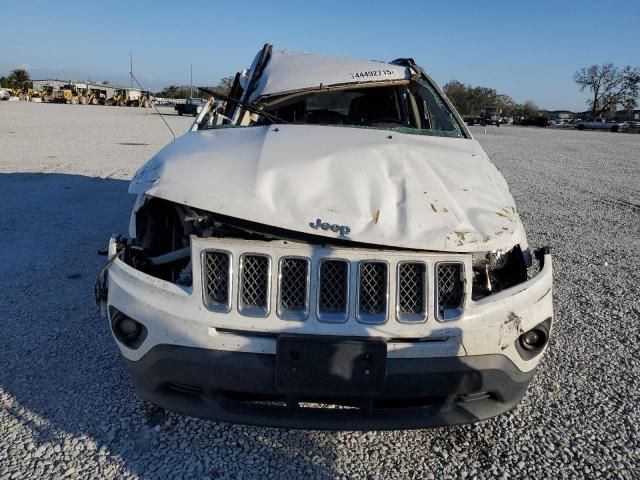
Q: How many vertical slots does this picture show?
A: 7